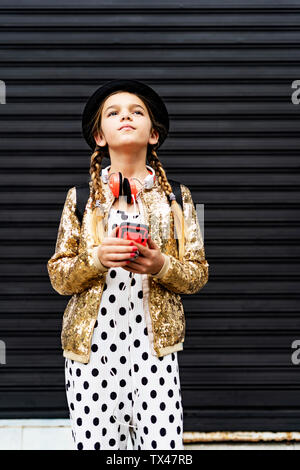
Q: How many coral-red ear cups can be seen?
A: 2